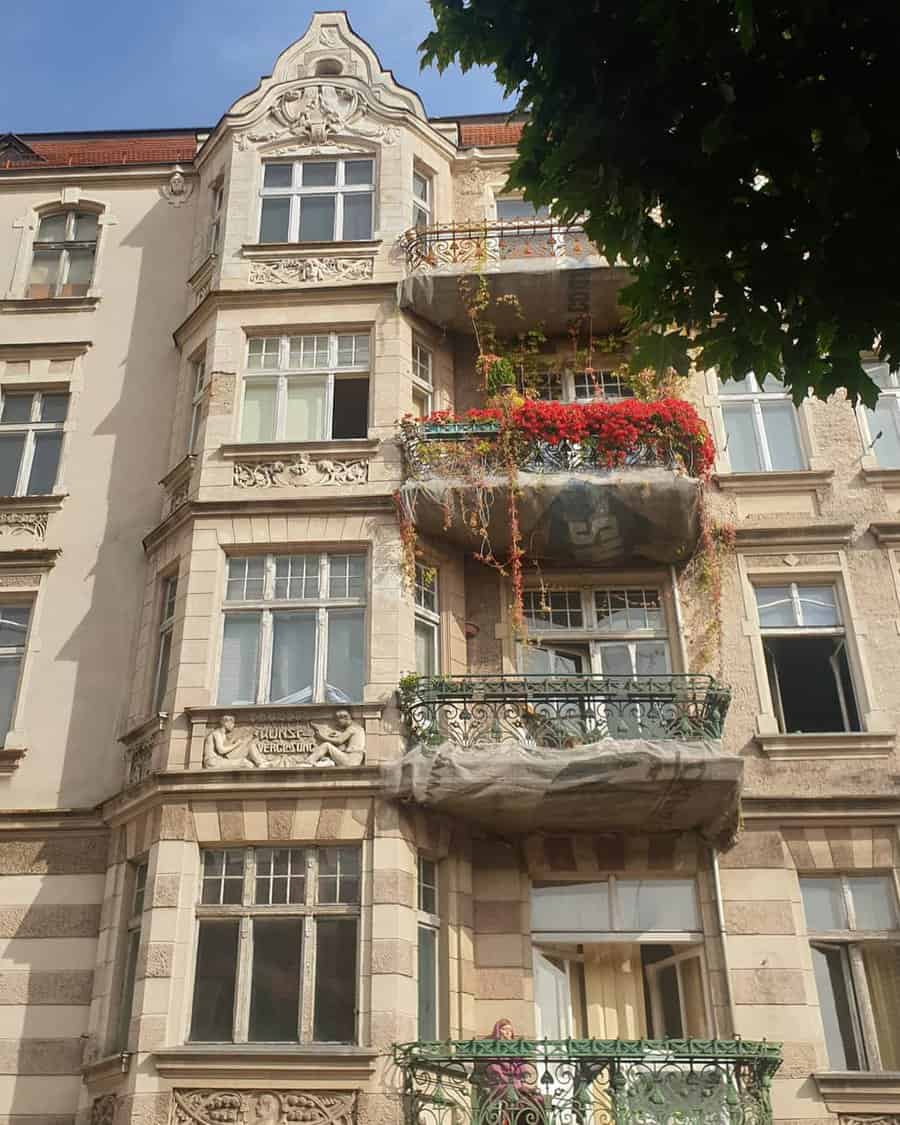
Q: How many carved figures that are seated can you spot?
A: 2